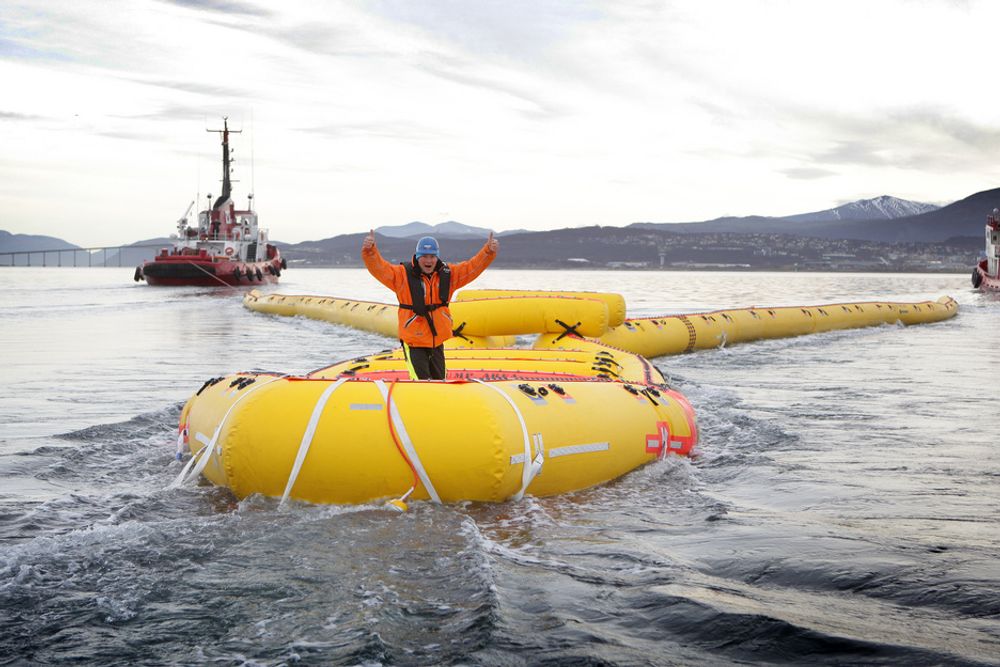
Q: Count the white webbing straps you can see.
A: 4